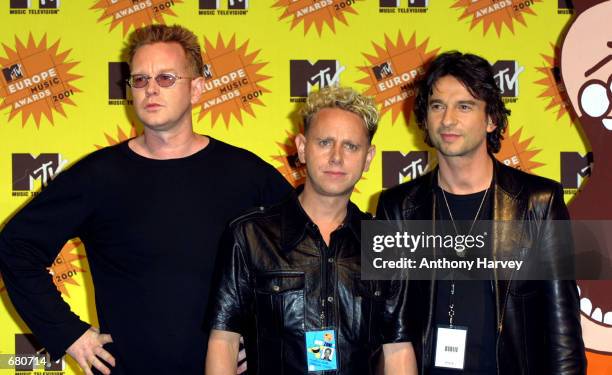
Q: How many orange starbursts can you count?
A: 11